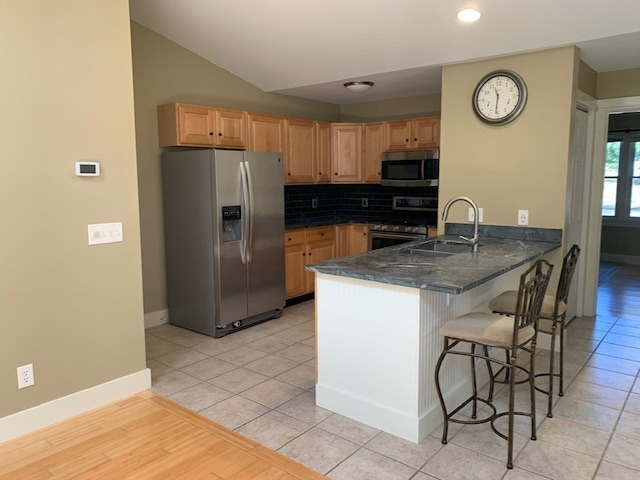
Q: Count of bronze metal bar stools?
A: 2